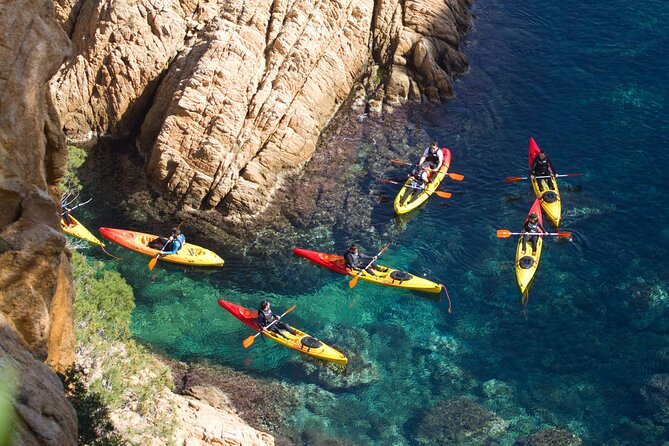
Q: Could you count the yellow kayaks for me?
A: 7